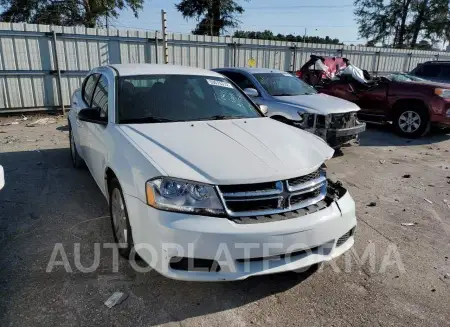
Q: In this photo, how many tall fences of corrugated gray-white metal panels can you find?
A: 1